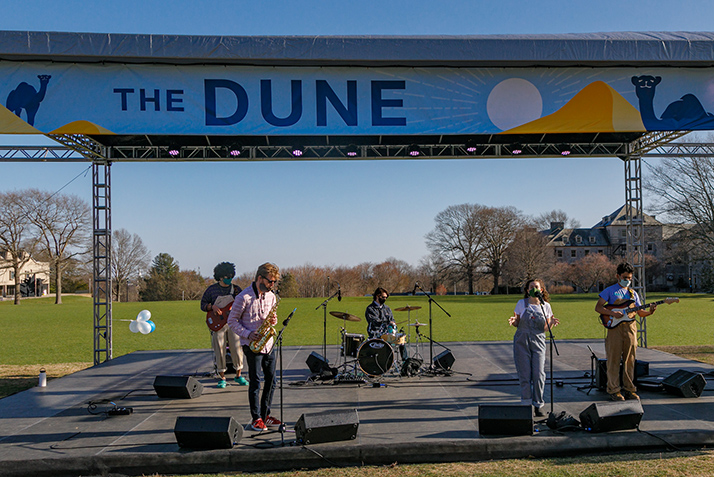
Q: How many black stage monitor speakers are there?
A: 8